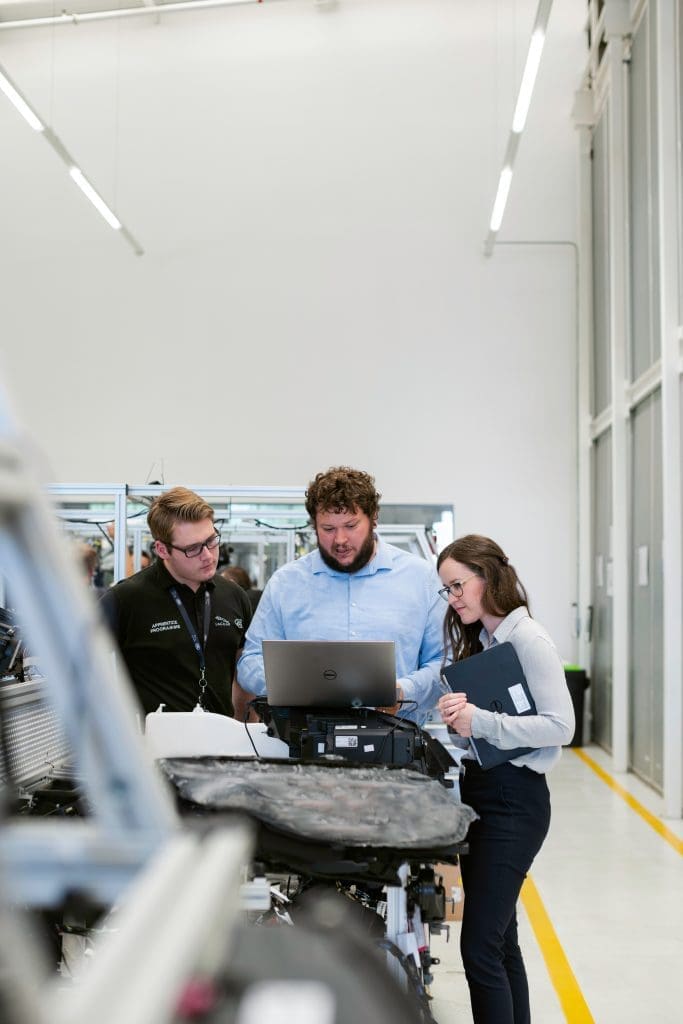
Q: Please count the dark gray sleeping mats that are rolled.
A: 0